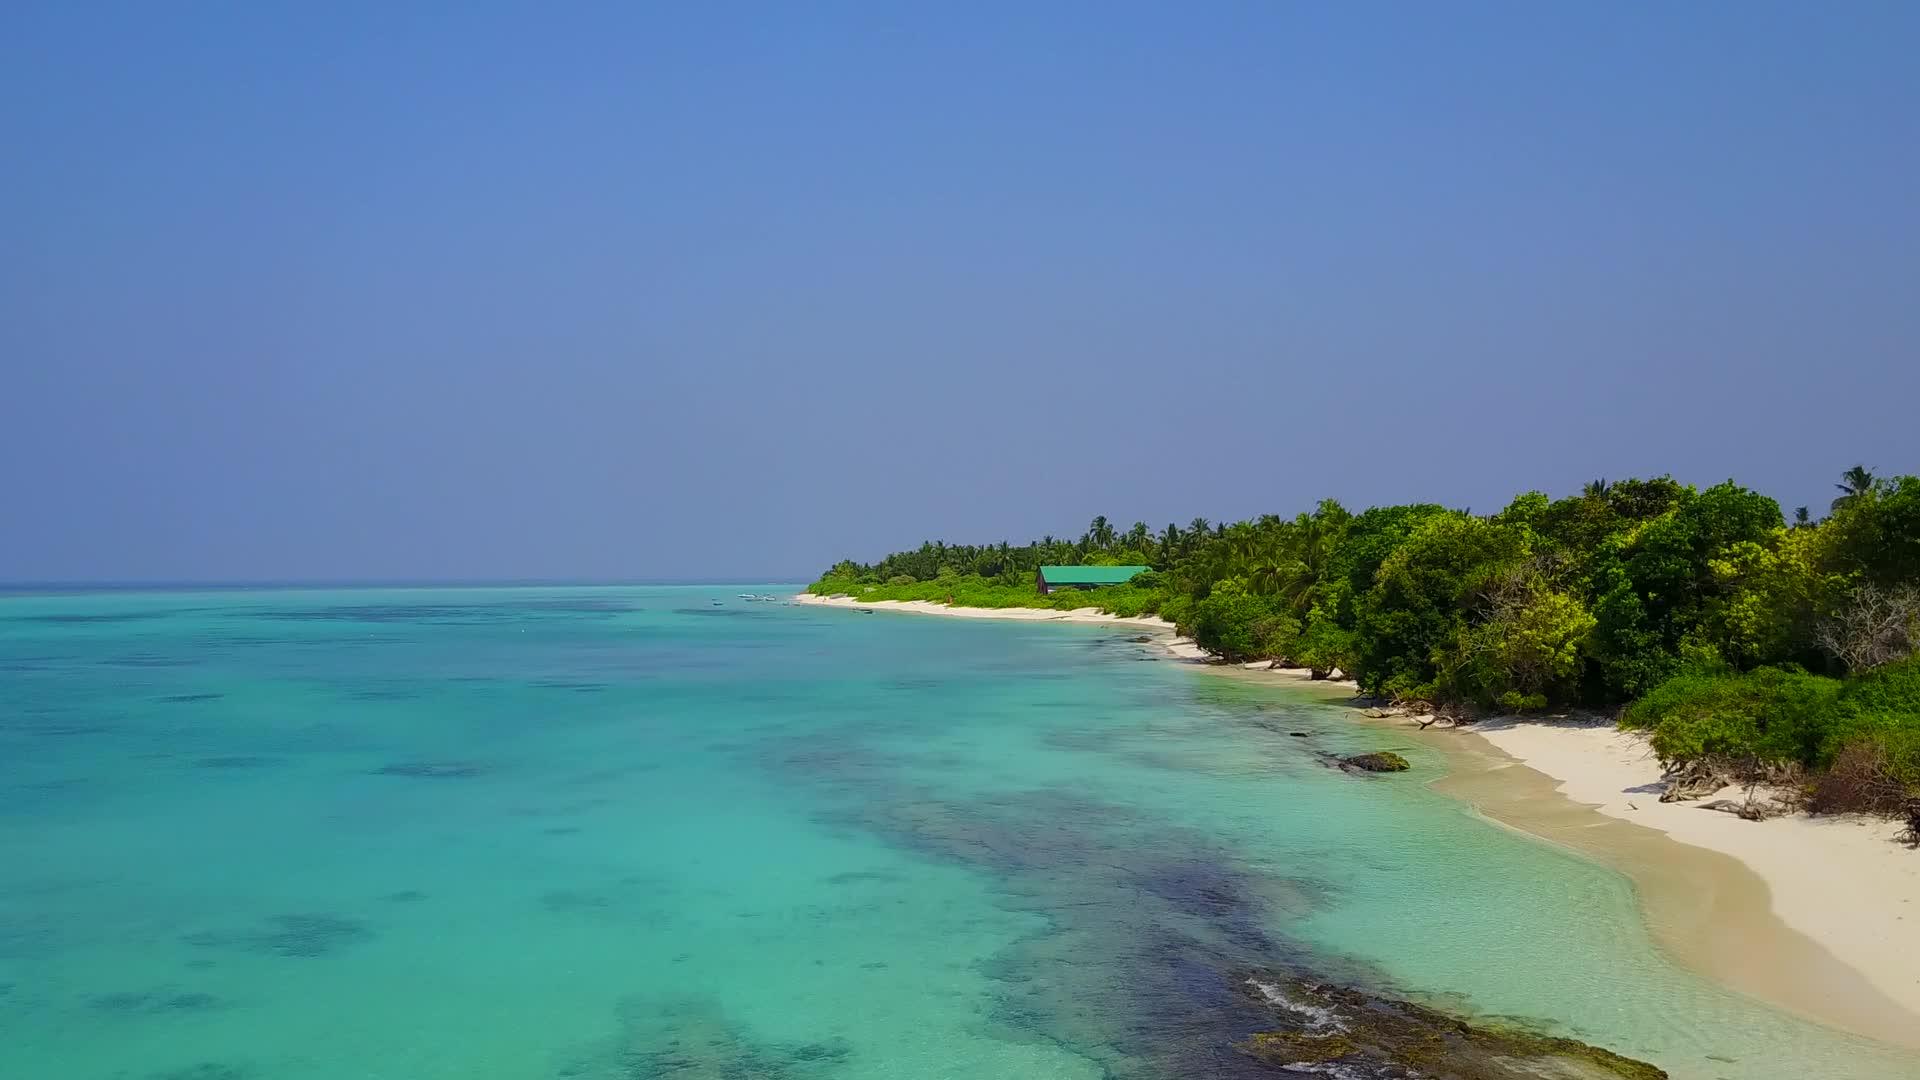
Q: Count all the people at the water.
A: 0